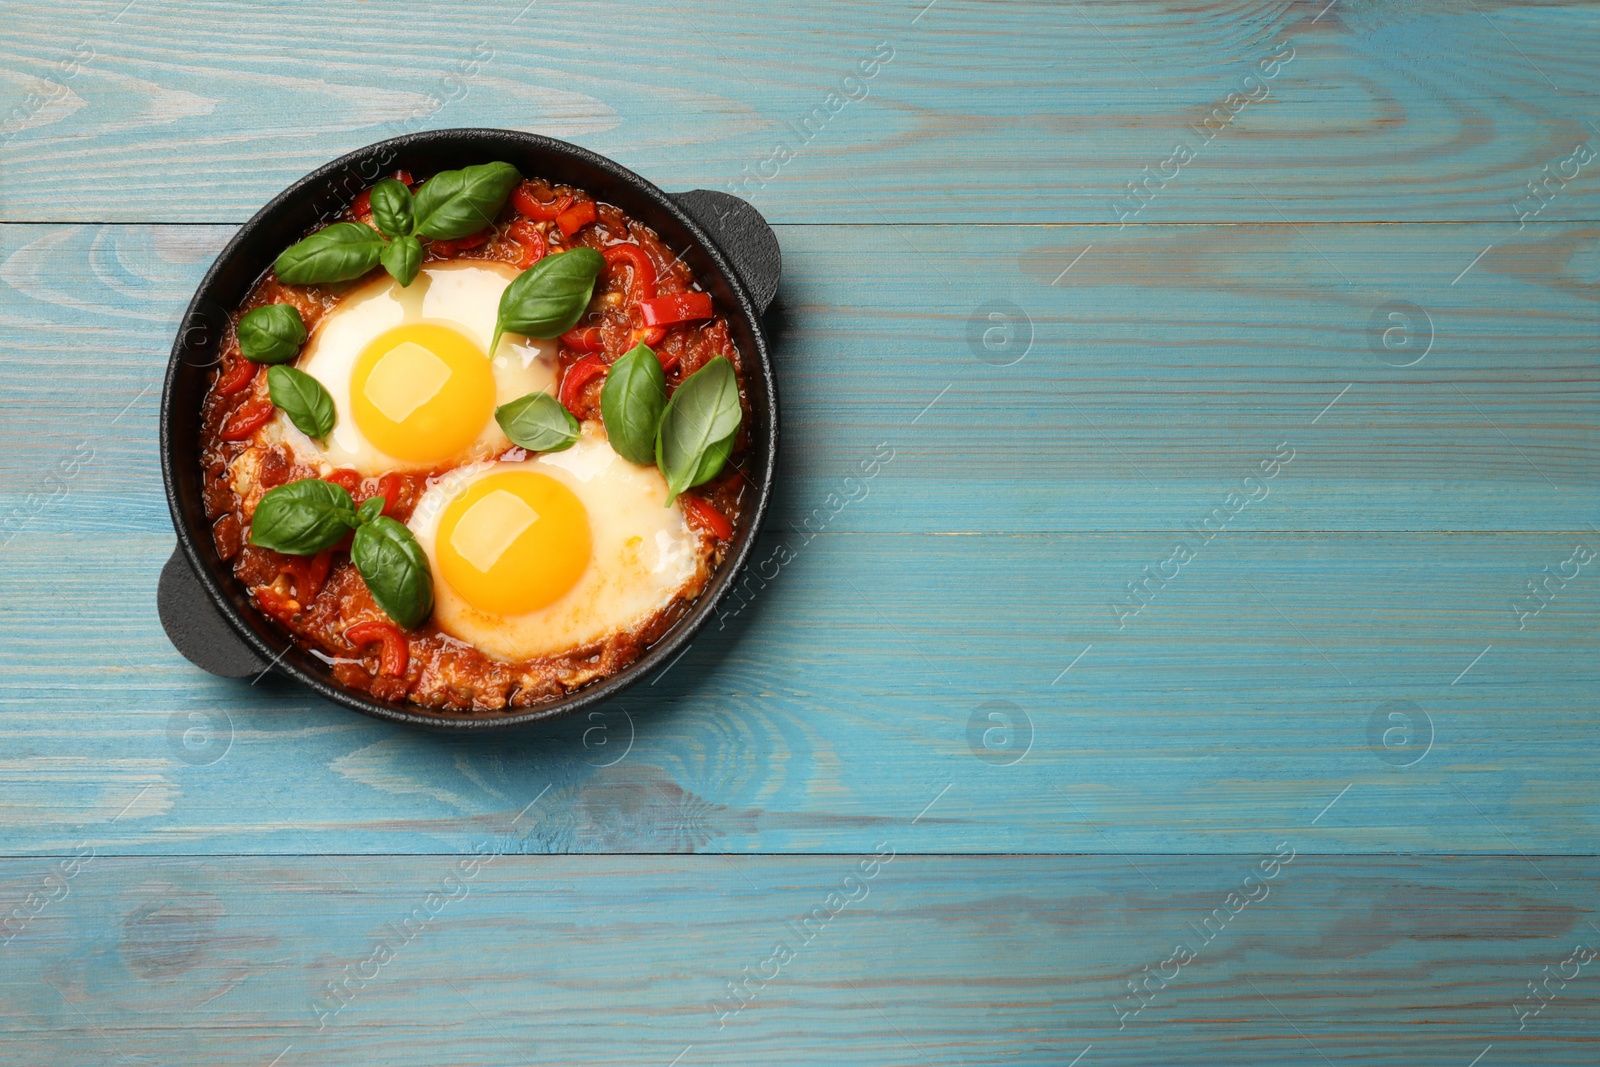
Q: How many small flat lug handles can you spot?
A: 2